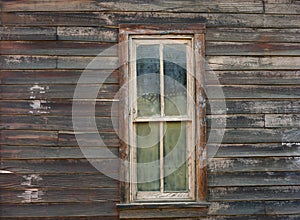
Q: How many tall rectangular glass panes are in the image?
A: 4